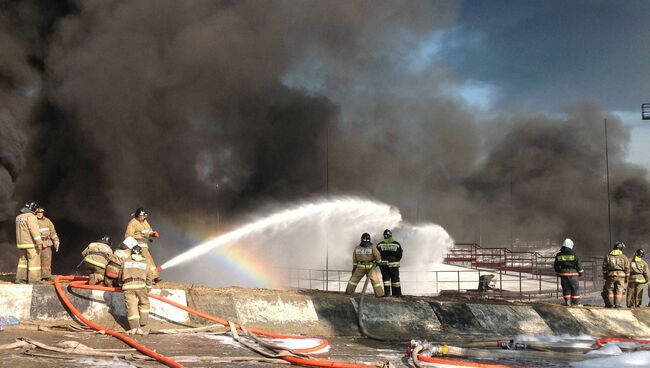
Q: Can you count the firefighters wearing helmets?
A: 11